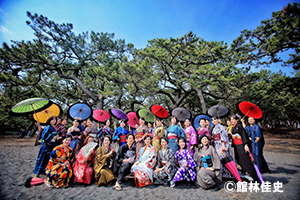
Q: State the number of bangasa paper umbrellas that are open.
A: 12